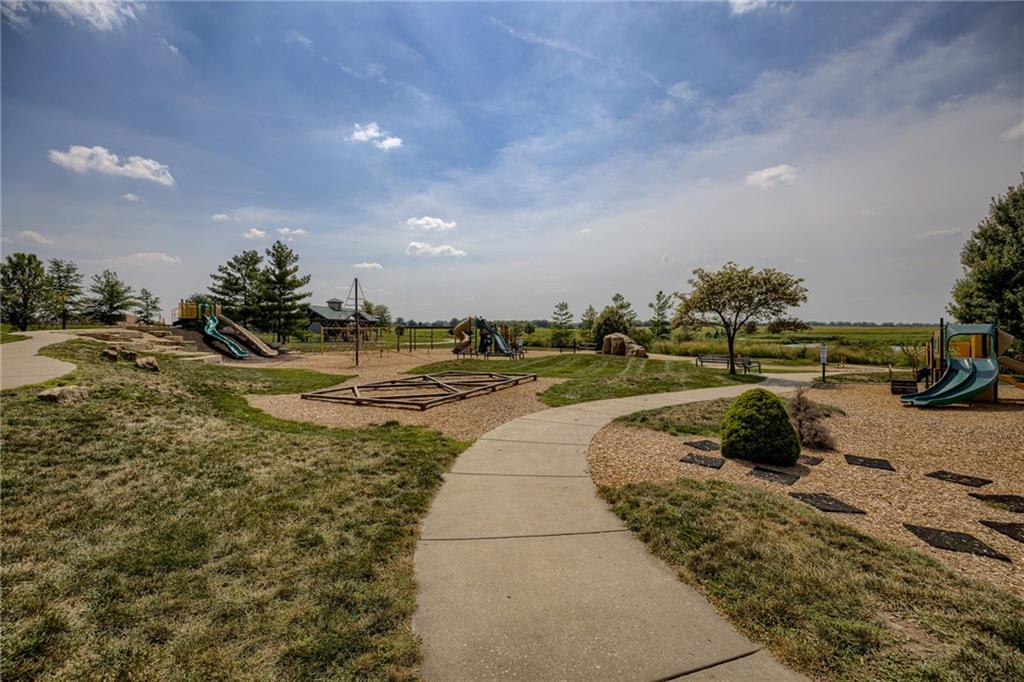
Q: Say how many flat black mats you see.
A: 10